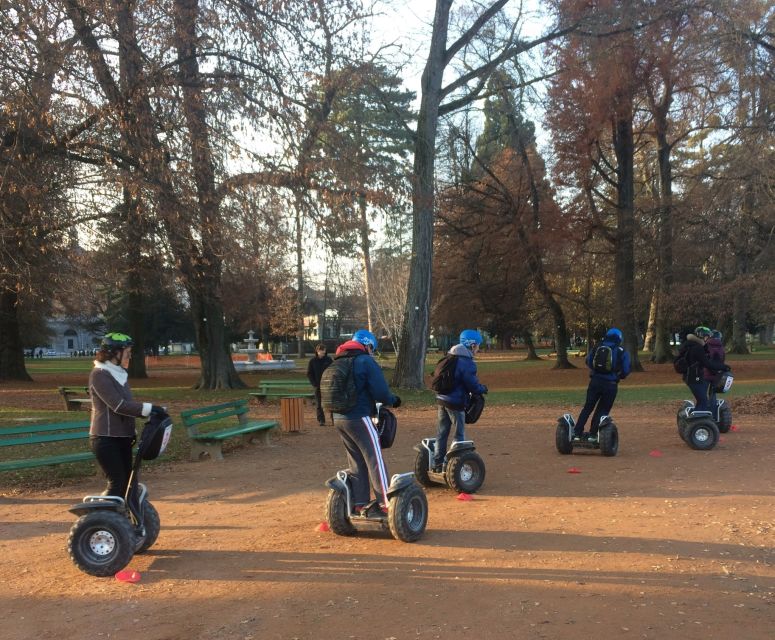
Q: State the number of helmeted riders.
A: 6